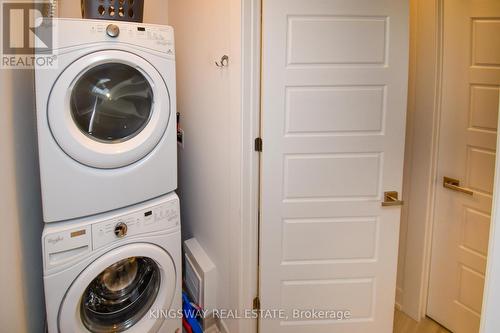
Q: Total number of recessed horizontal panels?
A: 10